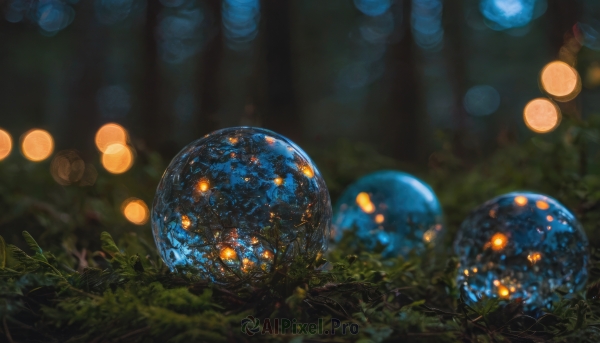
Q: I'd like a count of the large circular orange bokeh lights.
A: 7